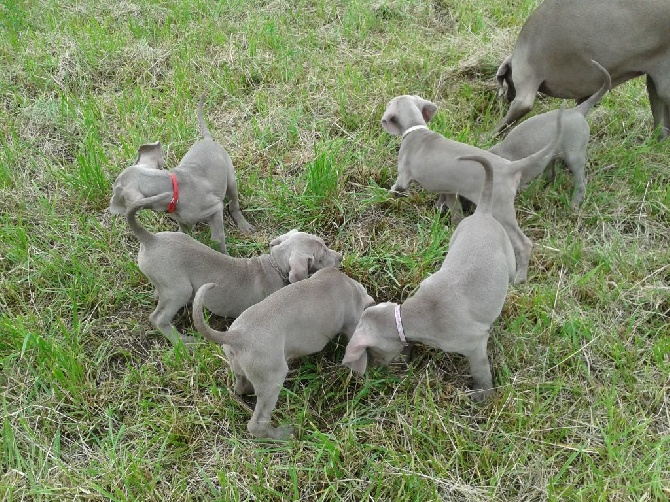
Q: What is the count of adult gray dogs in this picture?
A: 1